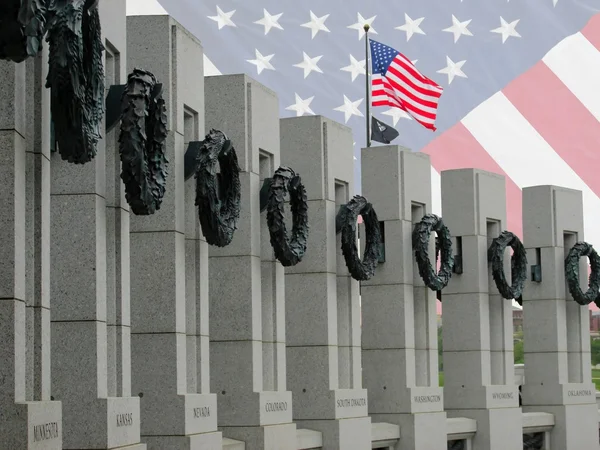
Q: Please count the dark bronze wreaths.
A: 9